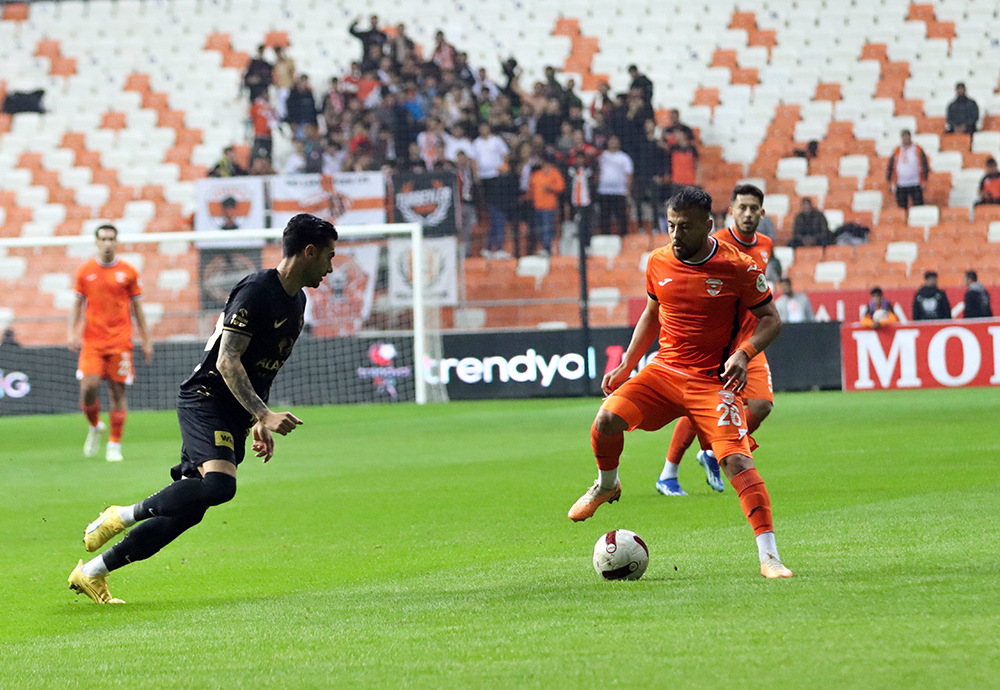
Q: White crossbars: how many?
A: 1